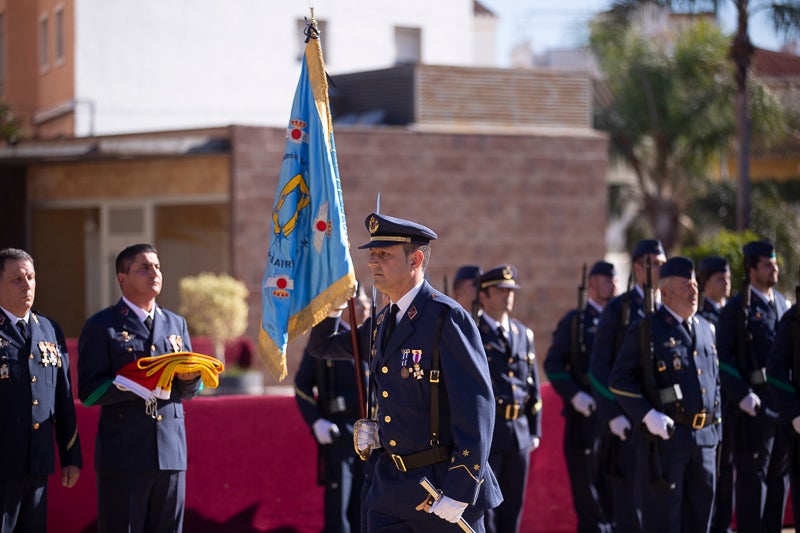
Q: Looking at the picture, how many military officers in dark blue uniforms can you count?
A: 12